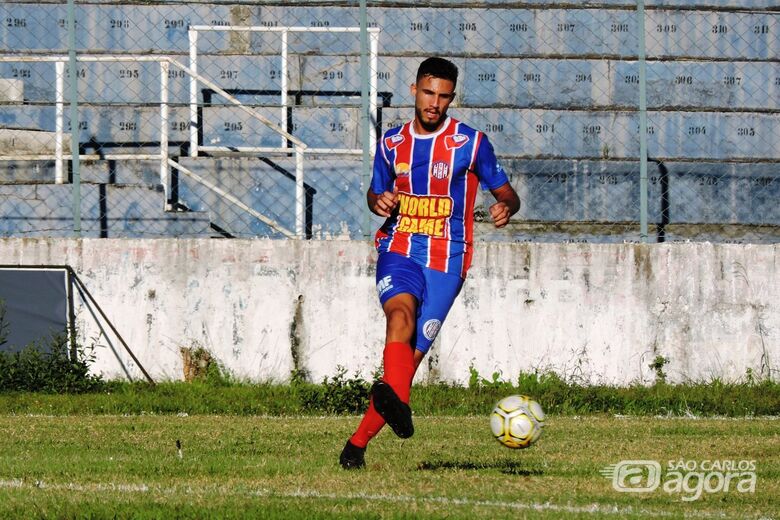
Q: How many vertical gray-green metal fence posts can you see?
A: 3